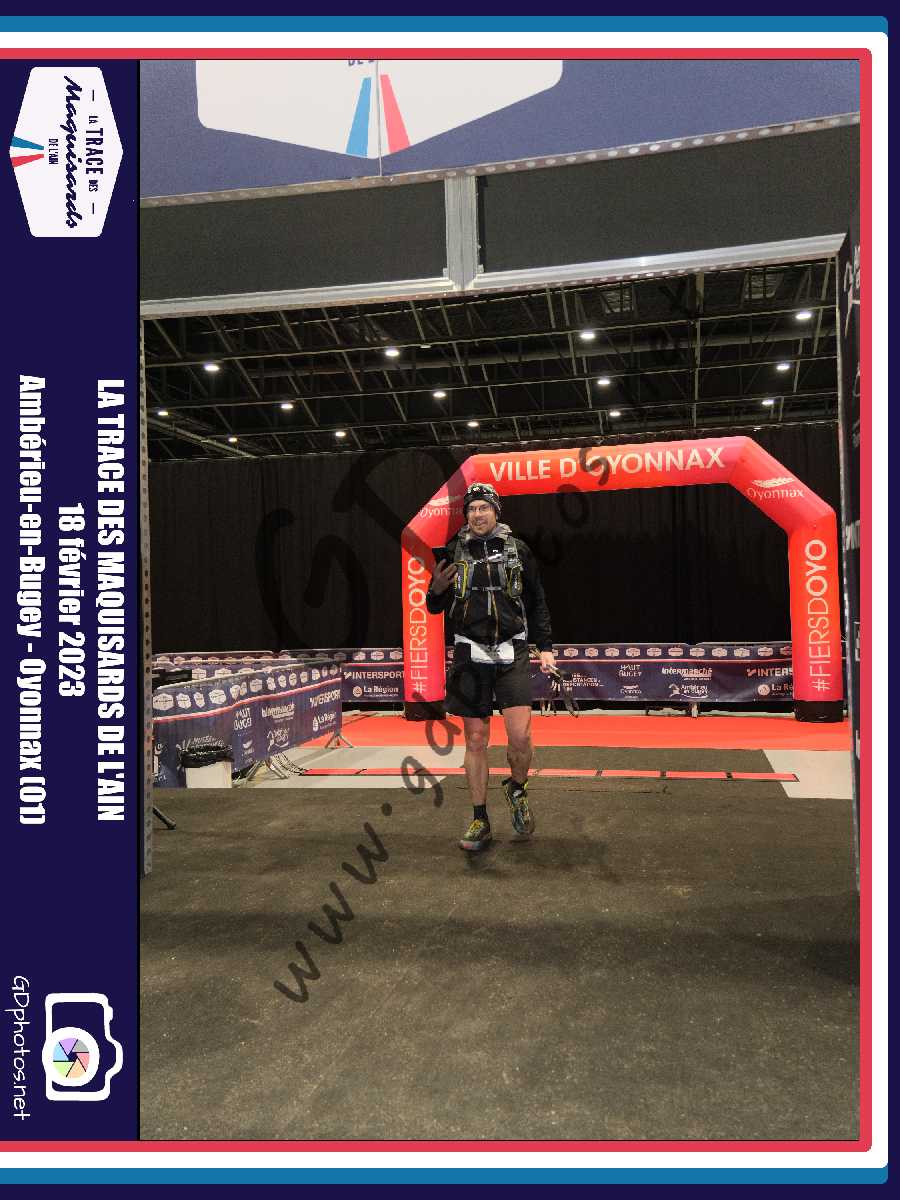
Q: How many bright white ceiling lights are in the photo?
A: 14